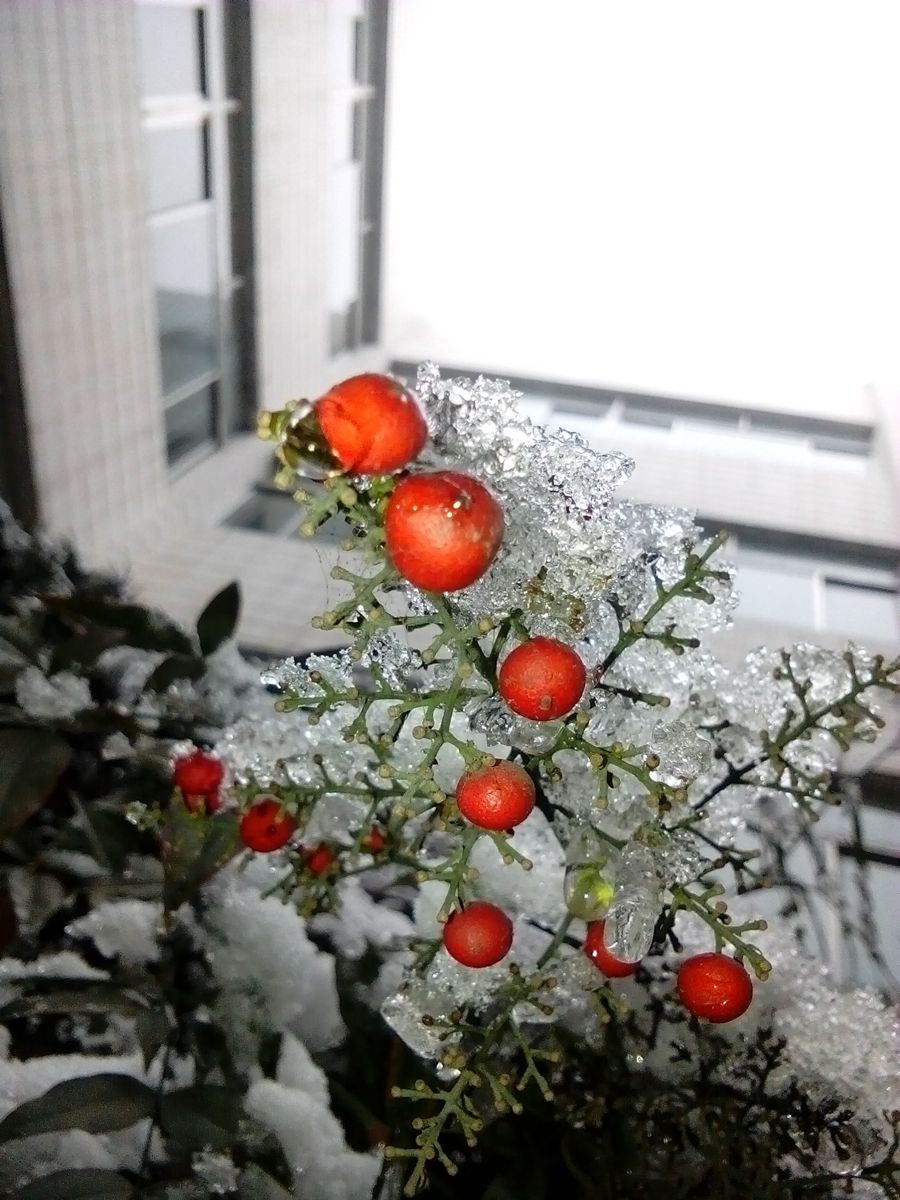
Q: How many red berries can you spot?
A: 11